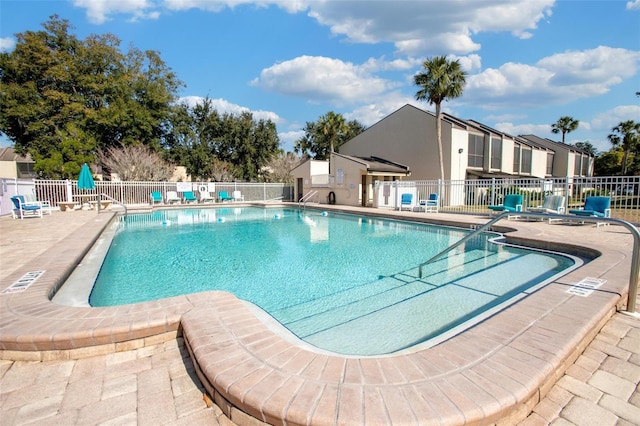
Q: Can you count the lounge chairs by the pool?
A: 13